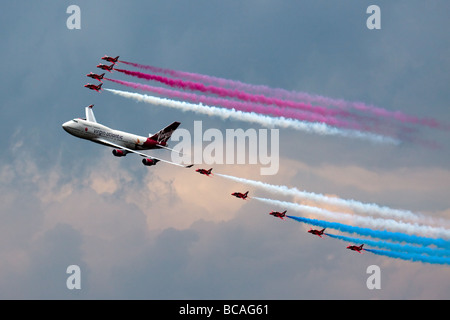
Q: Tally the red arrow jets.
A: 9